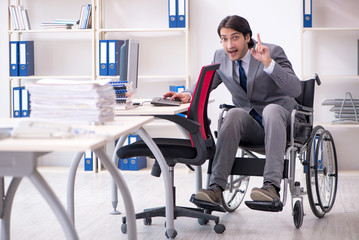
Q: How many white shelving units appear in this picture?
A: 3